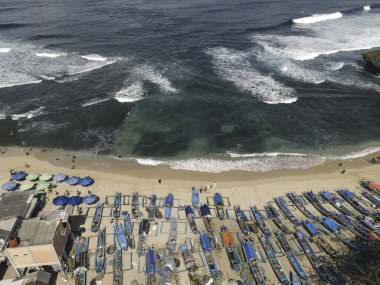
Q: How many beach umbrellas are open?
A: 12